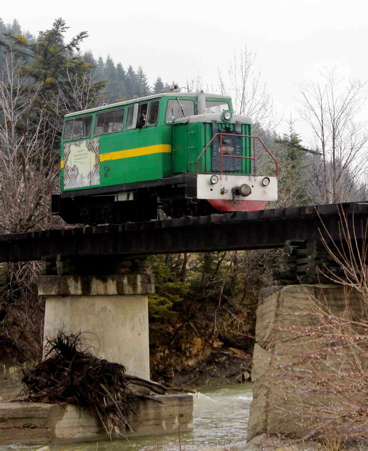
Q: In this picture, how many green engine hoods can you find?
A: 1